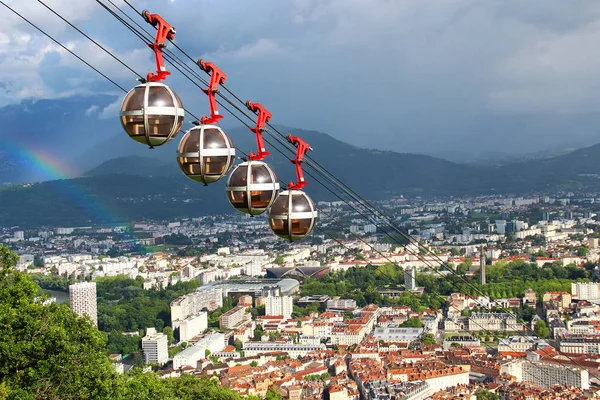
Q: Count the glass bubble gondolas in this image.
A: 4